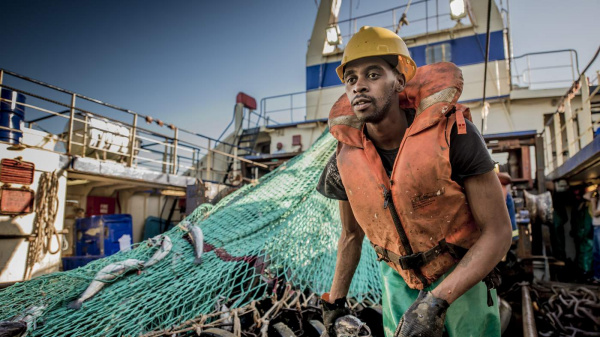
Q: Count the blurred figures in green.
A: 2